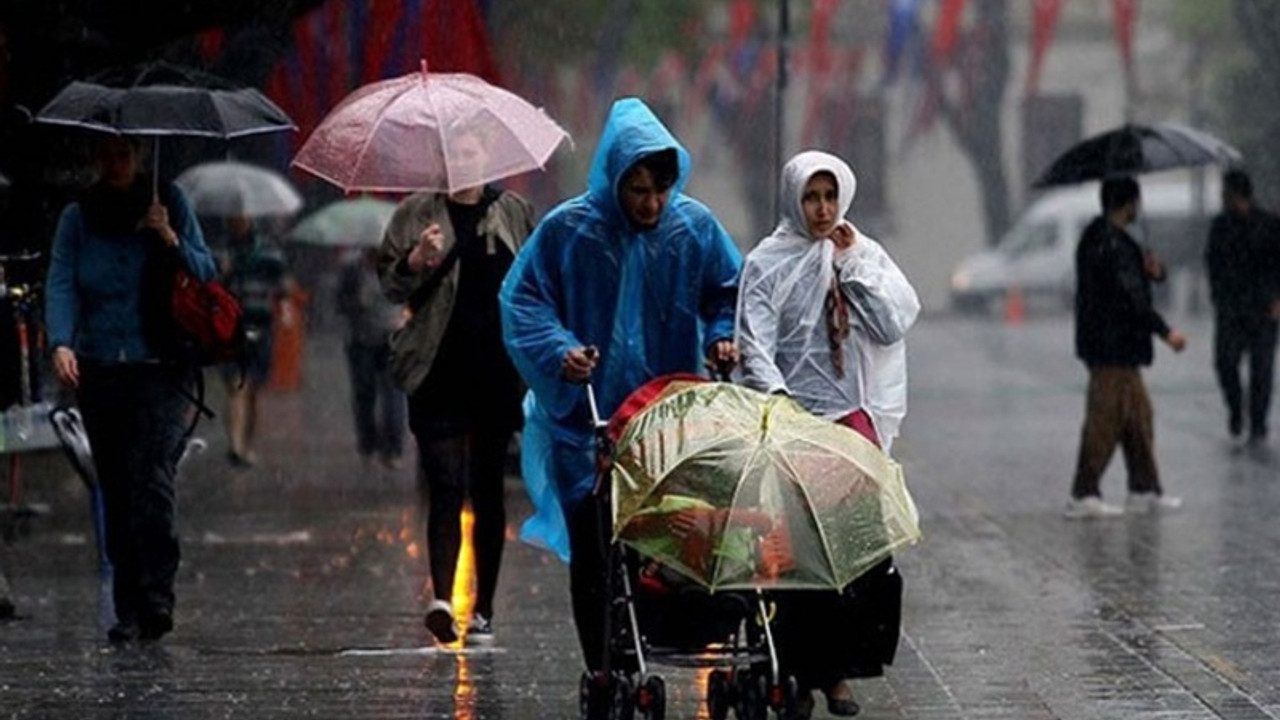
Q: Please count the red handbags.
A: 1